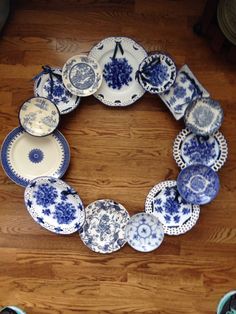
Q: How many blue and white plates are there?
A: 14